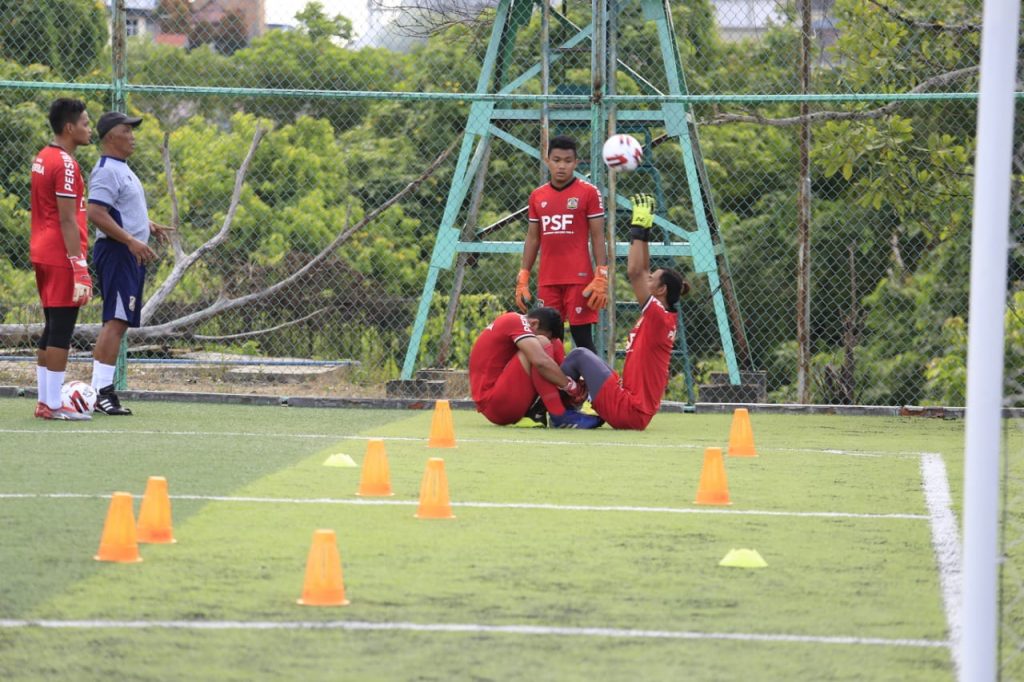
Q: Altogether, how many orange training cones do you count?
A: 8